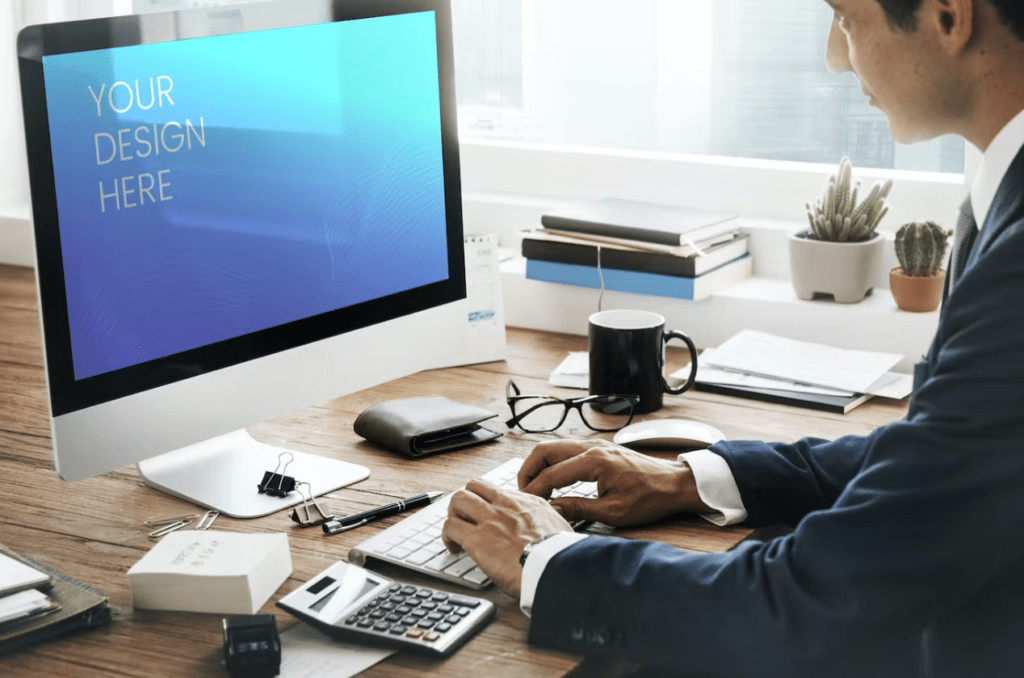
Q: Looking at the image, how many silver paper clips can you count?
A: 3